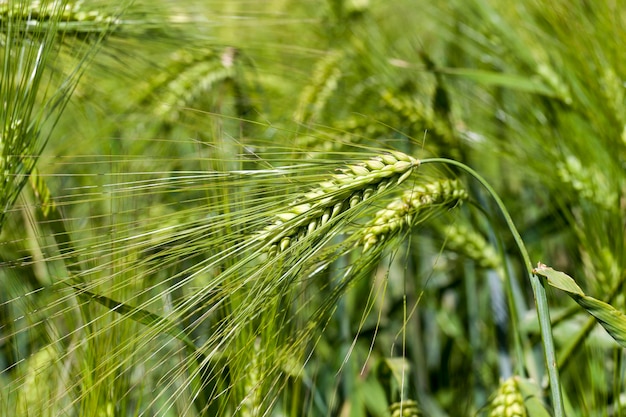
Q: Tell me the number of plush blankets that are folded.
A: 0